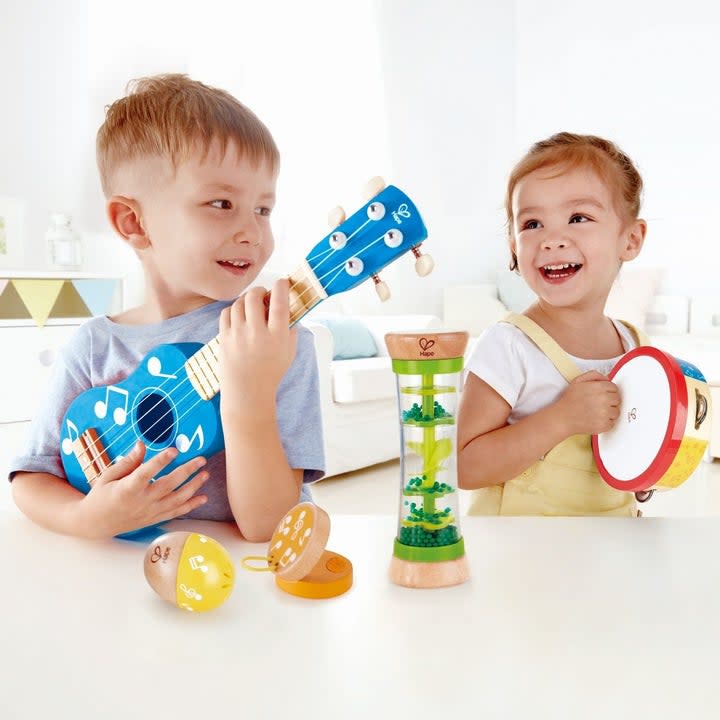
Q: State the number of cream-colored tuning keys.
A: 4